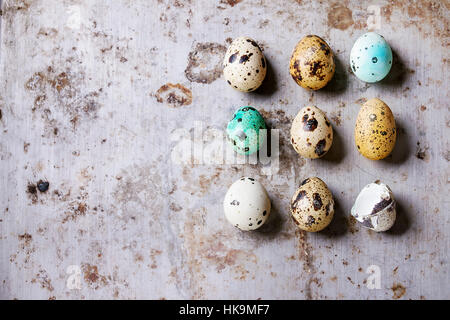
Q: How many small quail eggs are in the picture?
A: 9